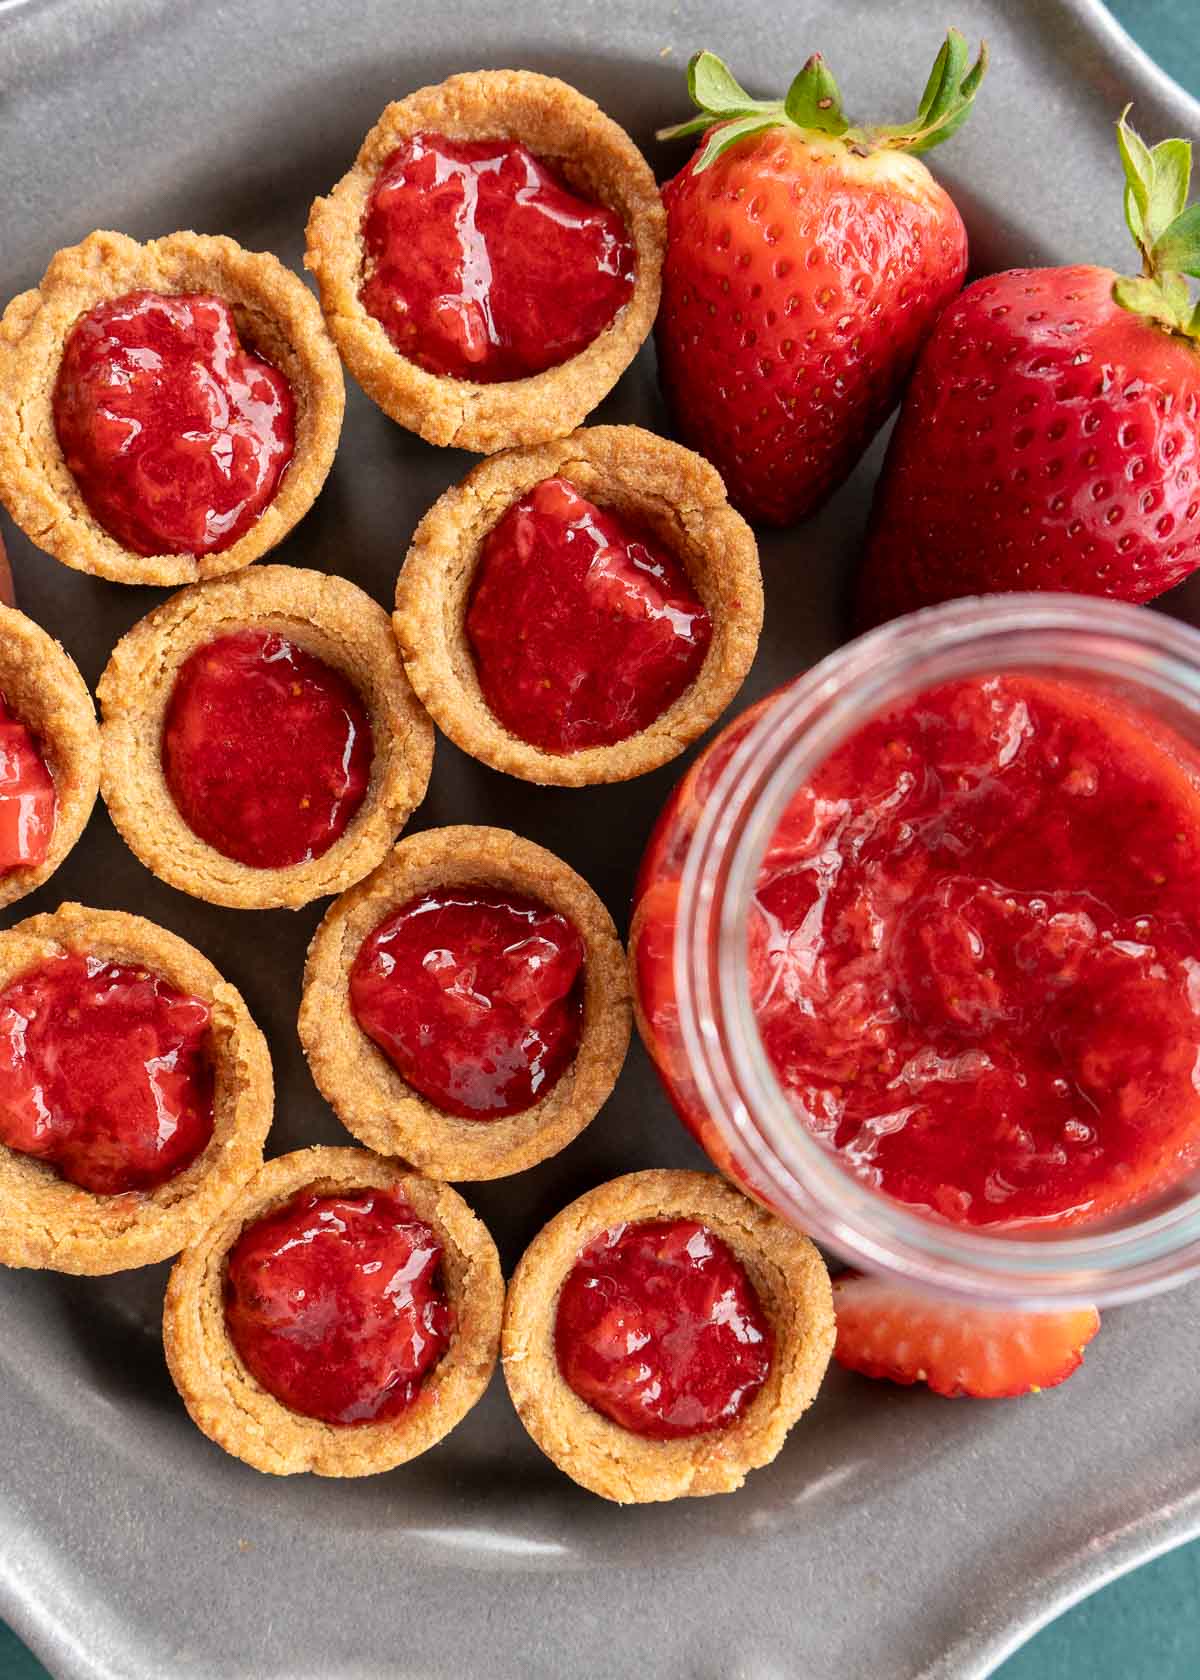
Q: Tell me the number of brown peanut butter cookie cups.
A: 9